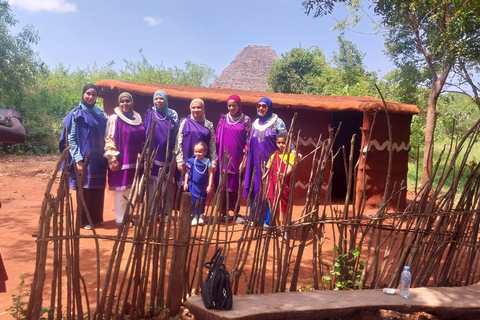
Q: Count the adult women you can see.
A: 6